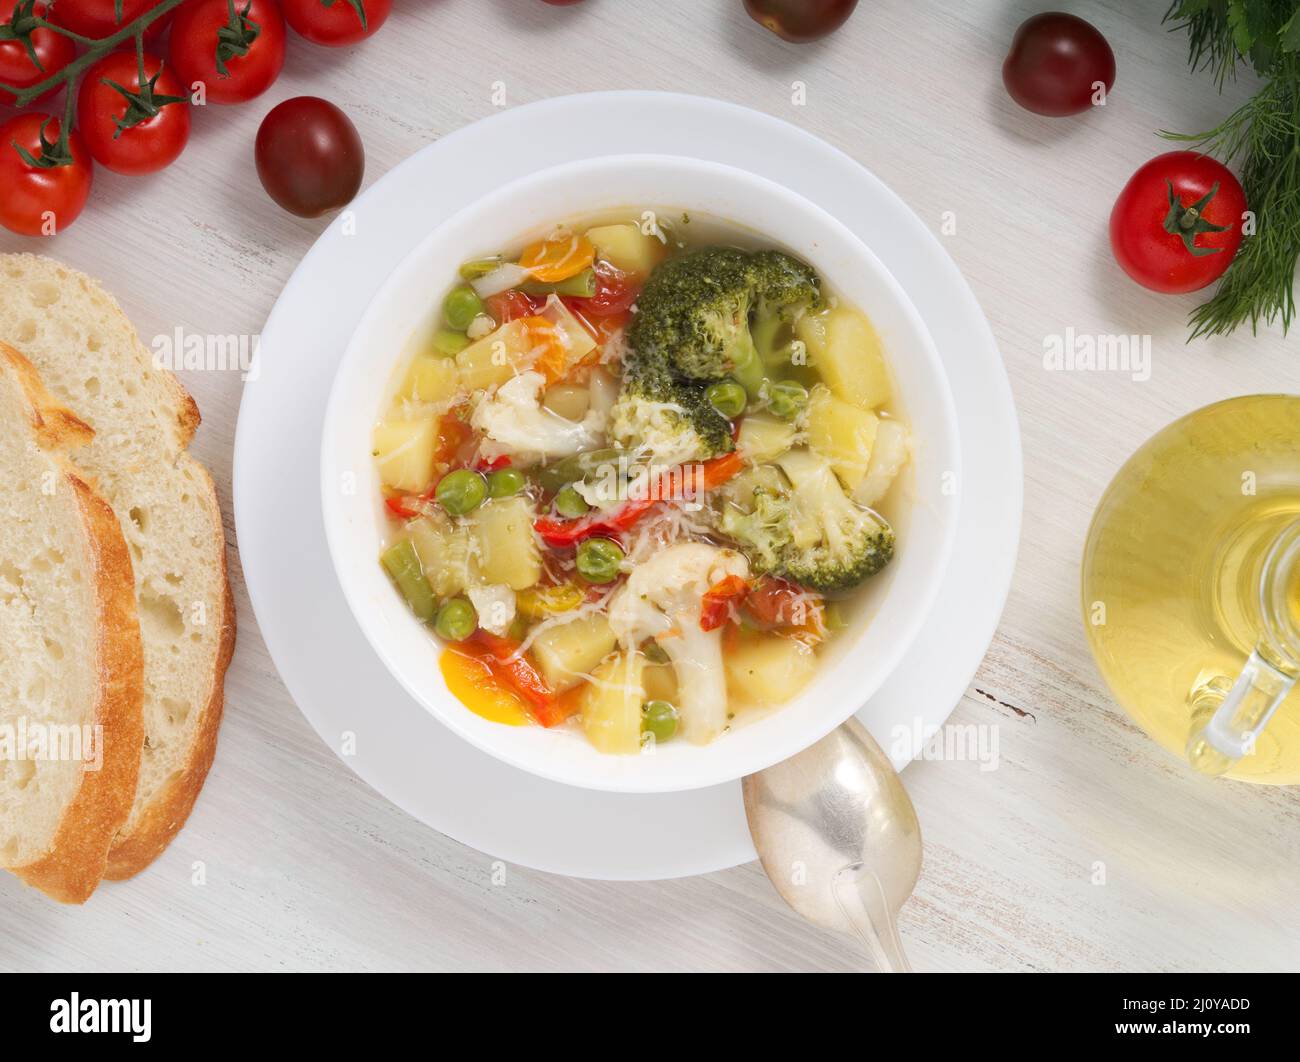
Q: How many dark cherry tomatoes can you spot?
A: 3